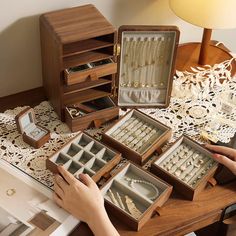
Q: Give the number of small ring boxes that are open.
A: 1